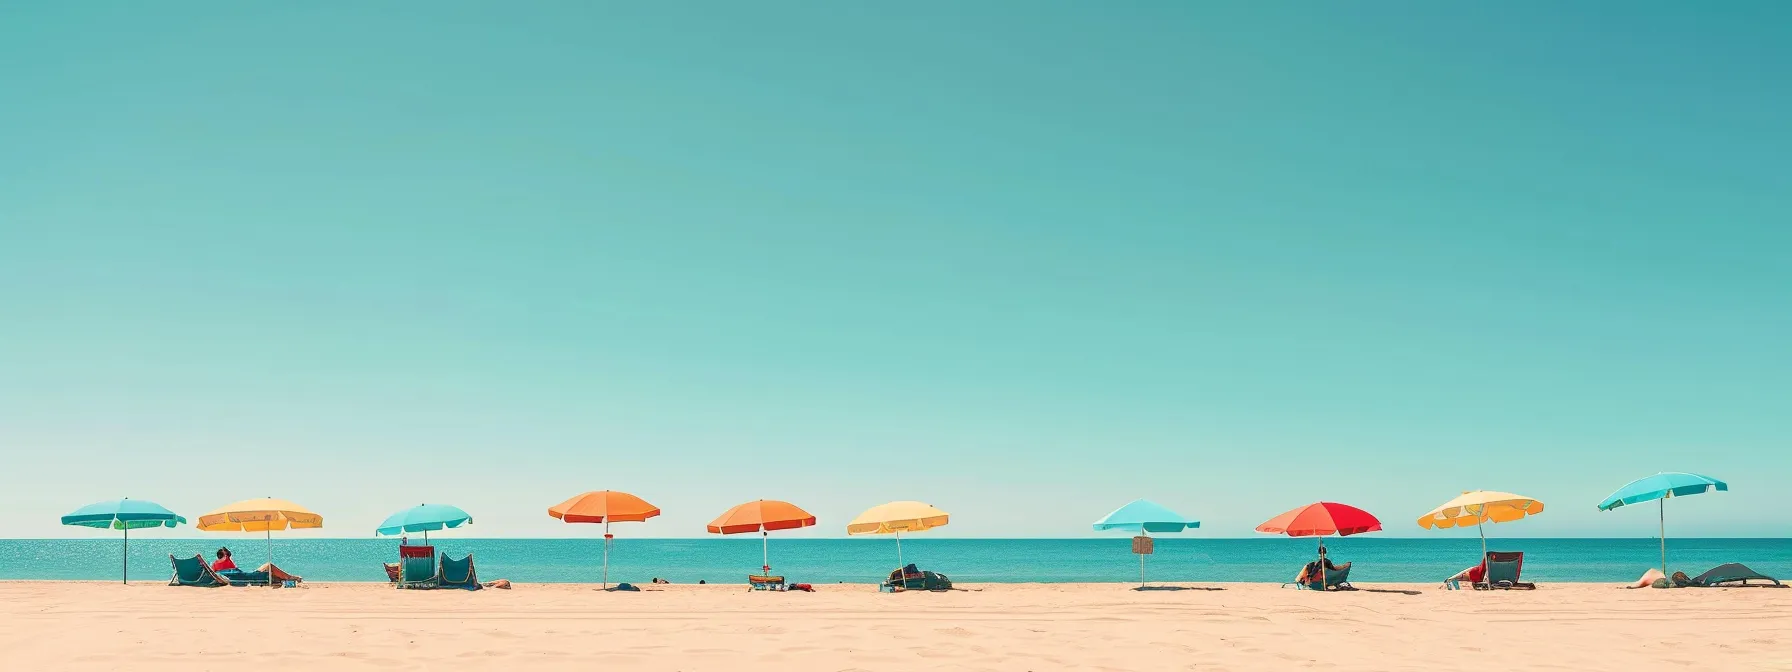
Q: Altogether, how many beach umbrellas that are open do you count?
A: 10